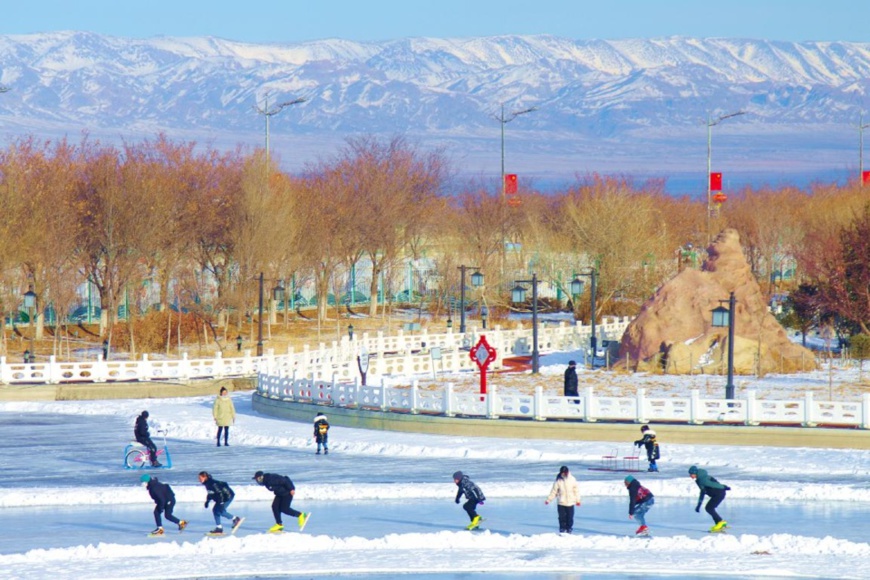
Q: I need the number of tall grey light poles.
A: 4